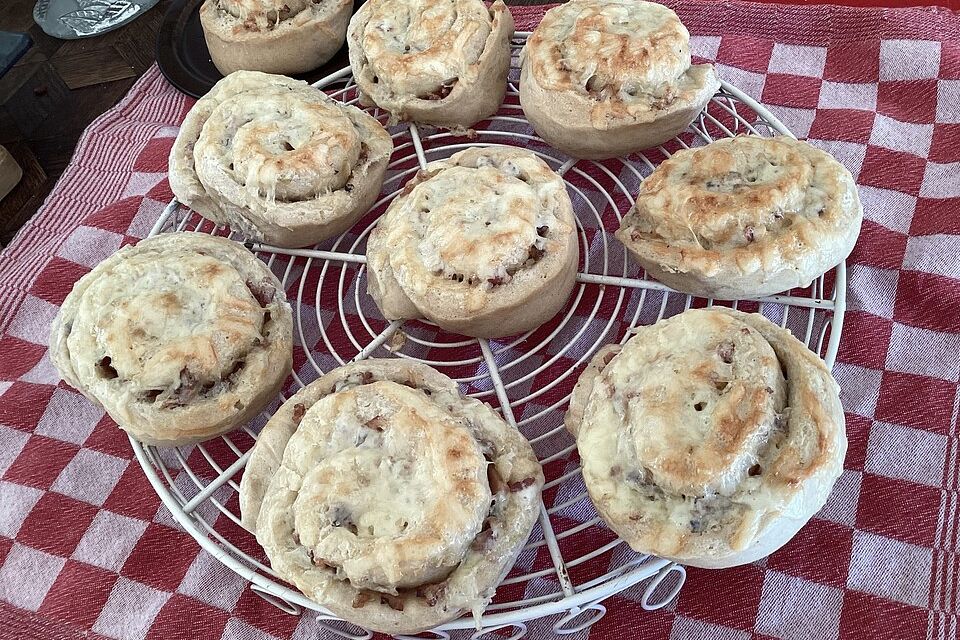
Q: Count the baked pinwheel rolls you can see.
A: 9